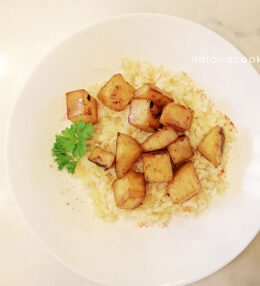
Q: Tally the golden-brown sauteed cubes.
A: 13